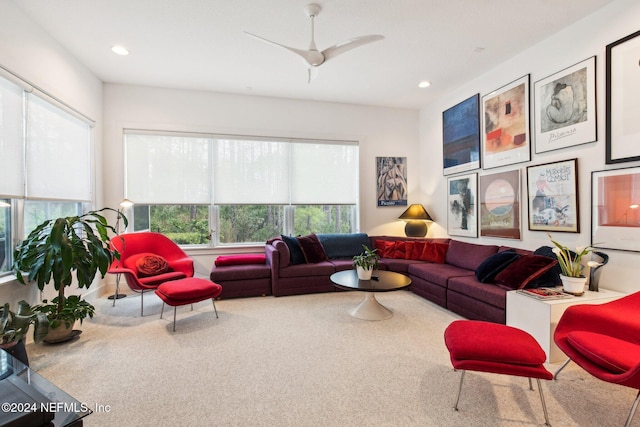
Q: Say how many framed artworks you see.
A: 9